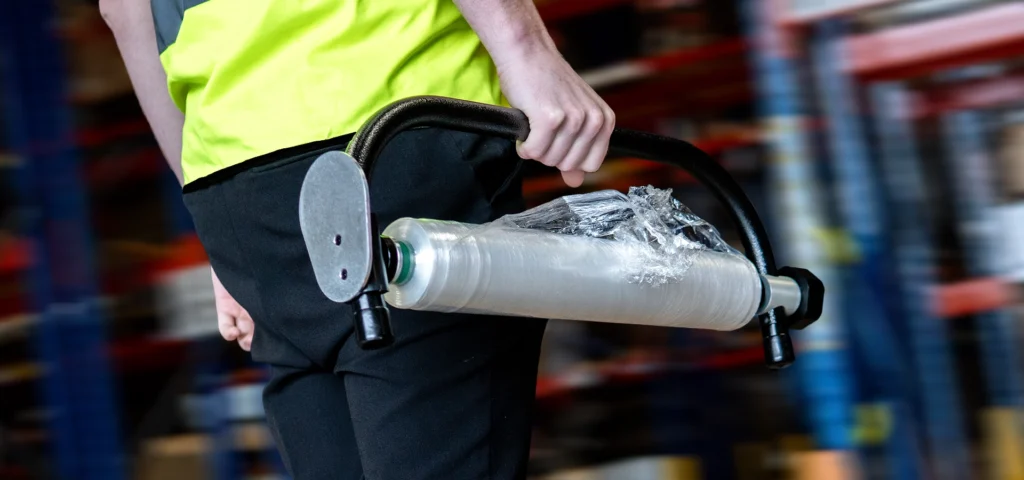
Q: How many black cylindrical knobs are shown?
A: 2